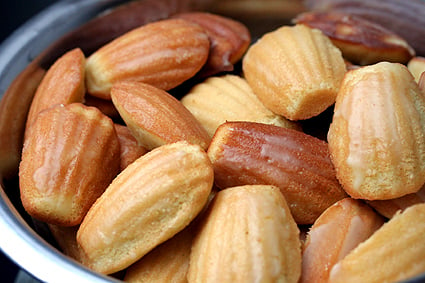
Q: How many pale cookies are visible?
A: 6